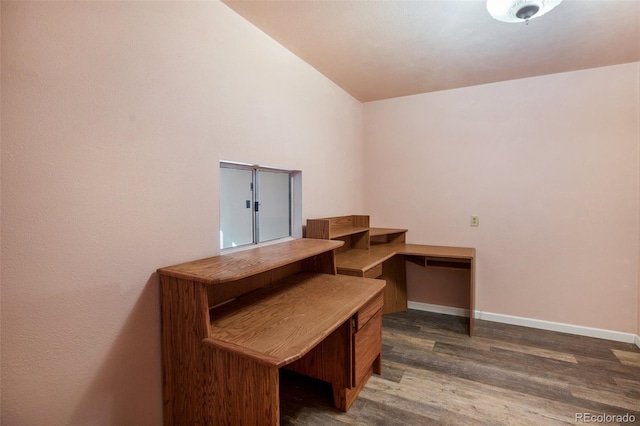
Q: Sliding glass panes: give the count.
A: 2